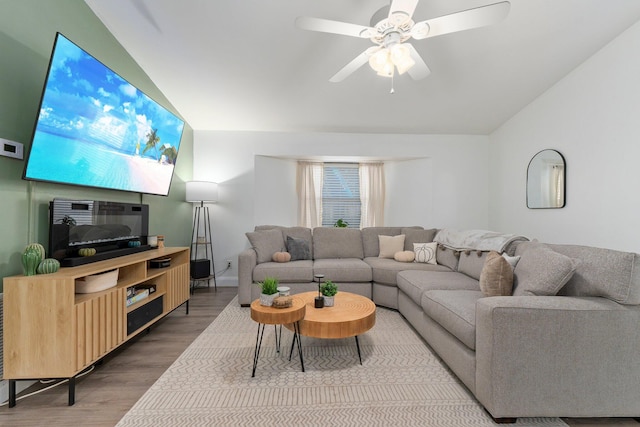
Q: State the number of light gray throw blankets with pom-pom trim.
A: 1